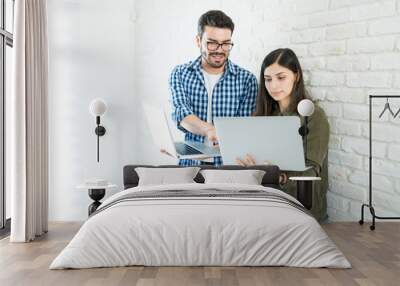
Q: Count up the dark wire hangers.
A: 2